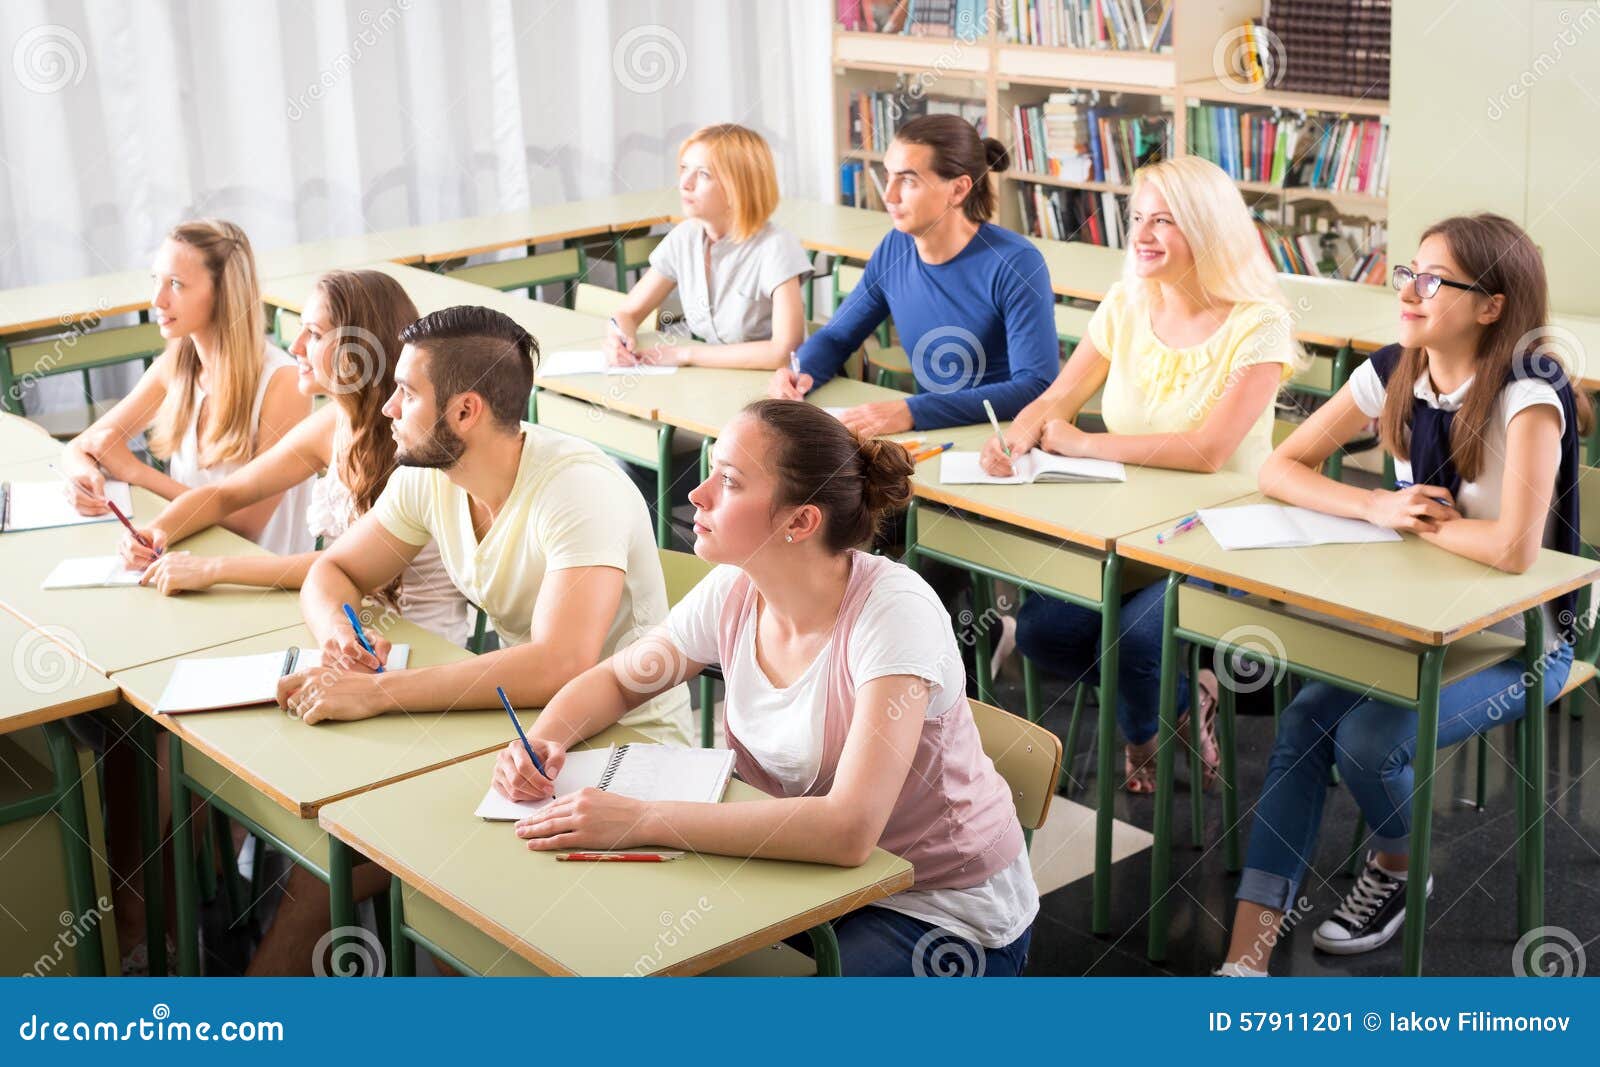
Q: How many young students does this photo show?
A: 8